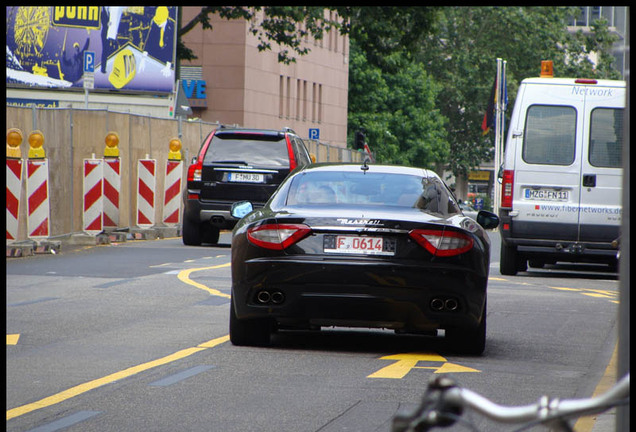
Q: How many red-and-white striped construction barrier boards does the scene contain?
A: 6